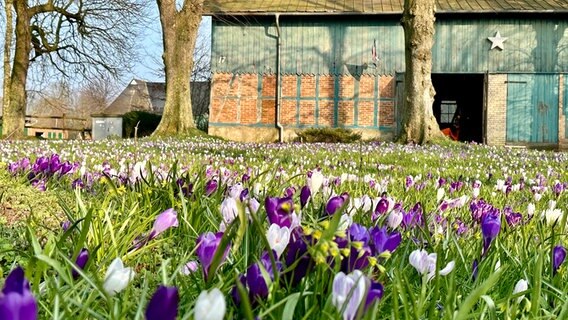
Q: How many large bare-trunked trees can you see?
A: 3